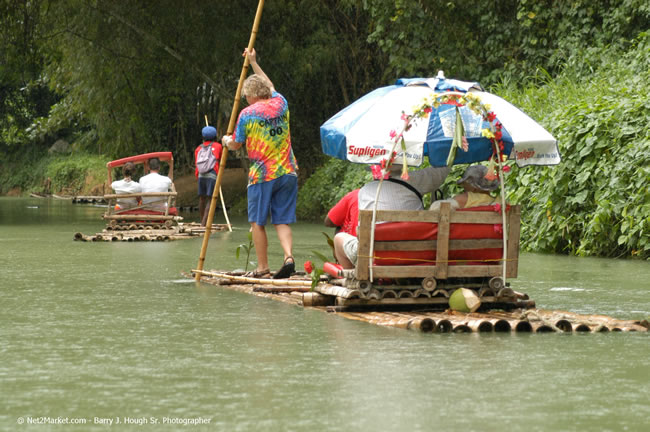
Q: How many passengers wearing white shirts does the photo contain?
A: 2